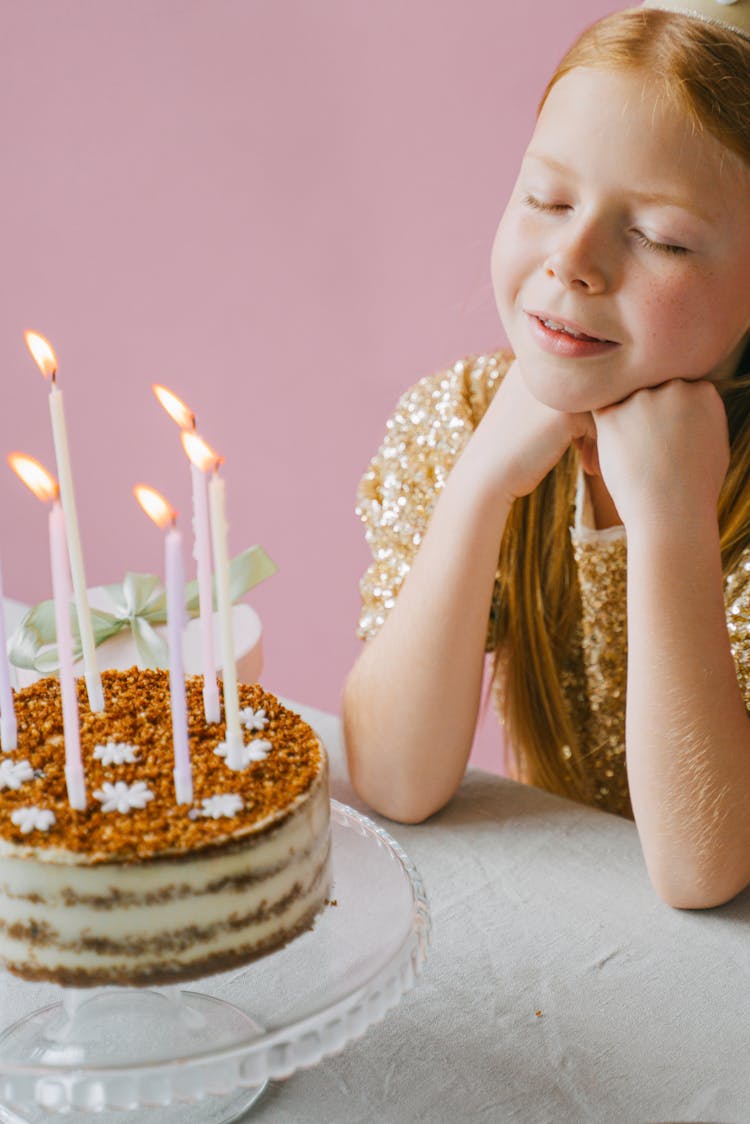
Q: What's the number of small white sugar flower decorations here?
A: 7